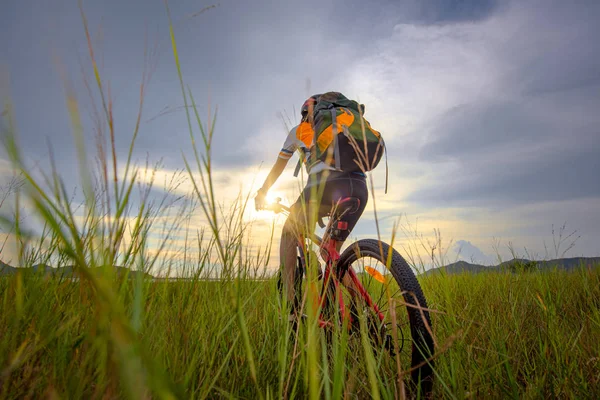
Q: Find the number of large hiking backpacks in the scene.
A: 1